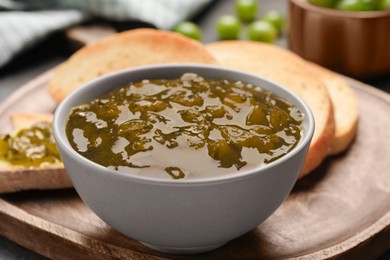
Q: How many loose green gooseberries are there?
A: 5